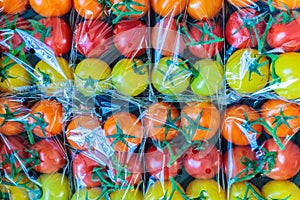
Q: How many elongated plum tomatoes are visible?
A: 0